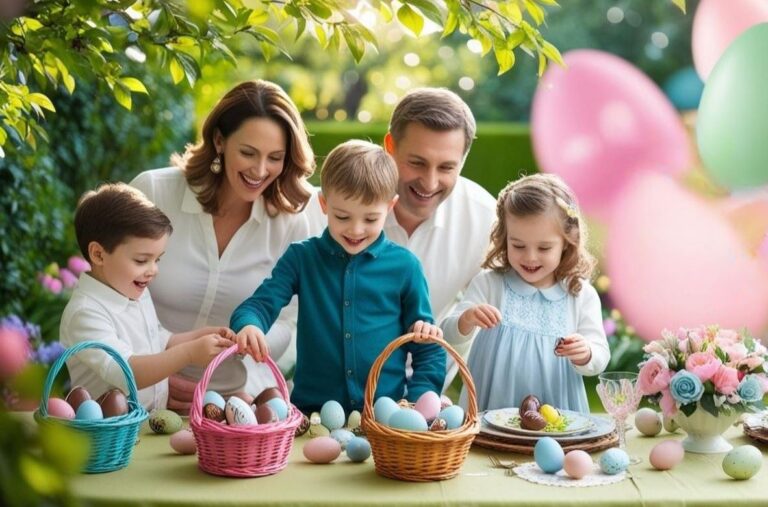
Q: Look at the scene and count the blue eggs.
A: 11